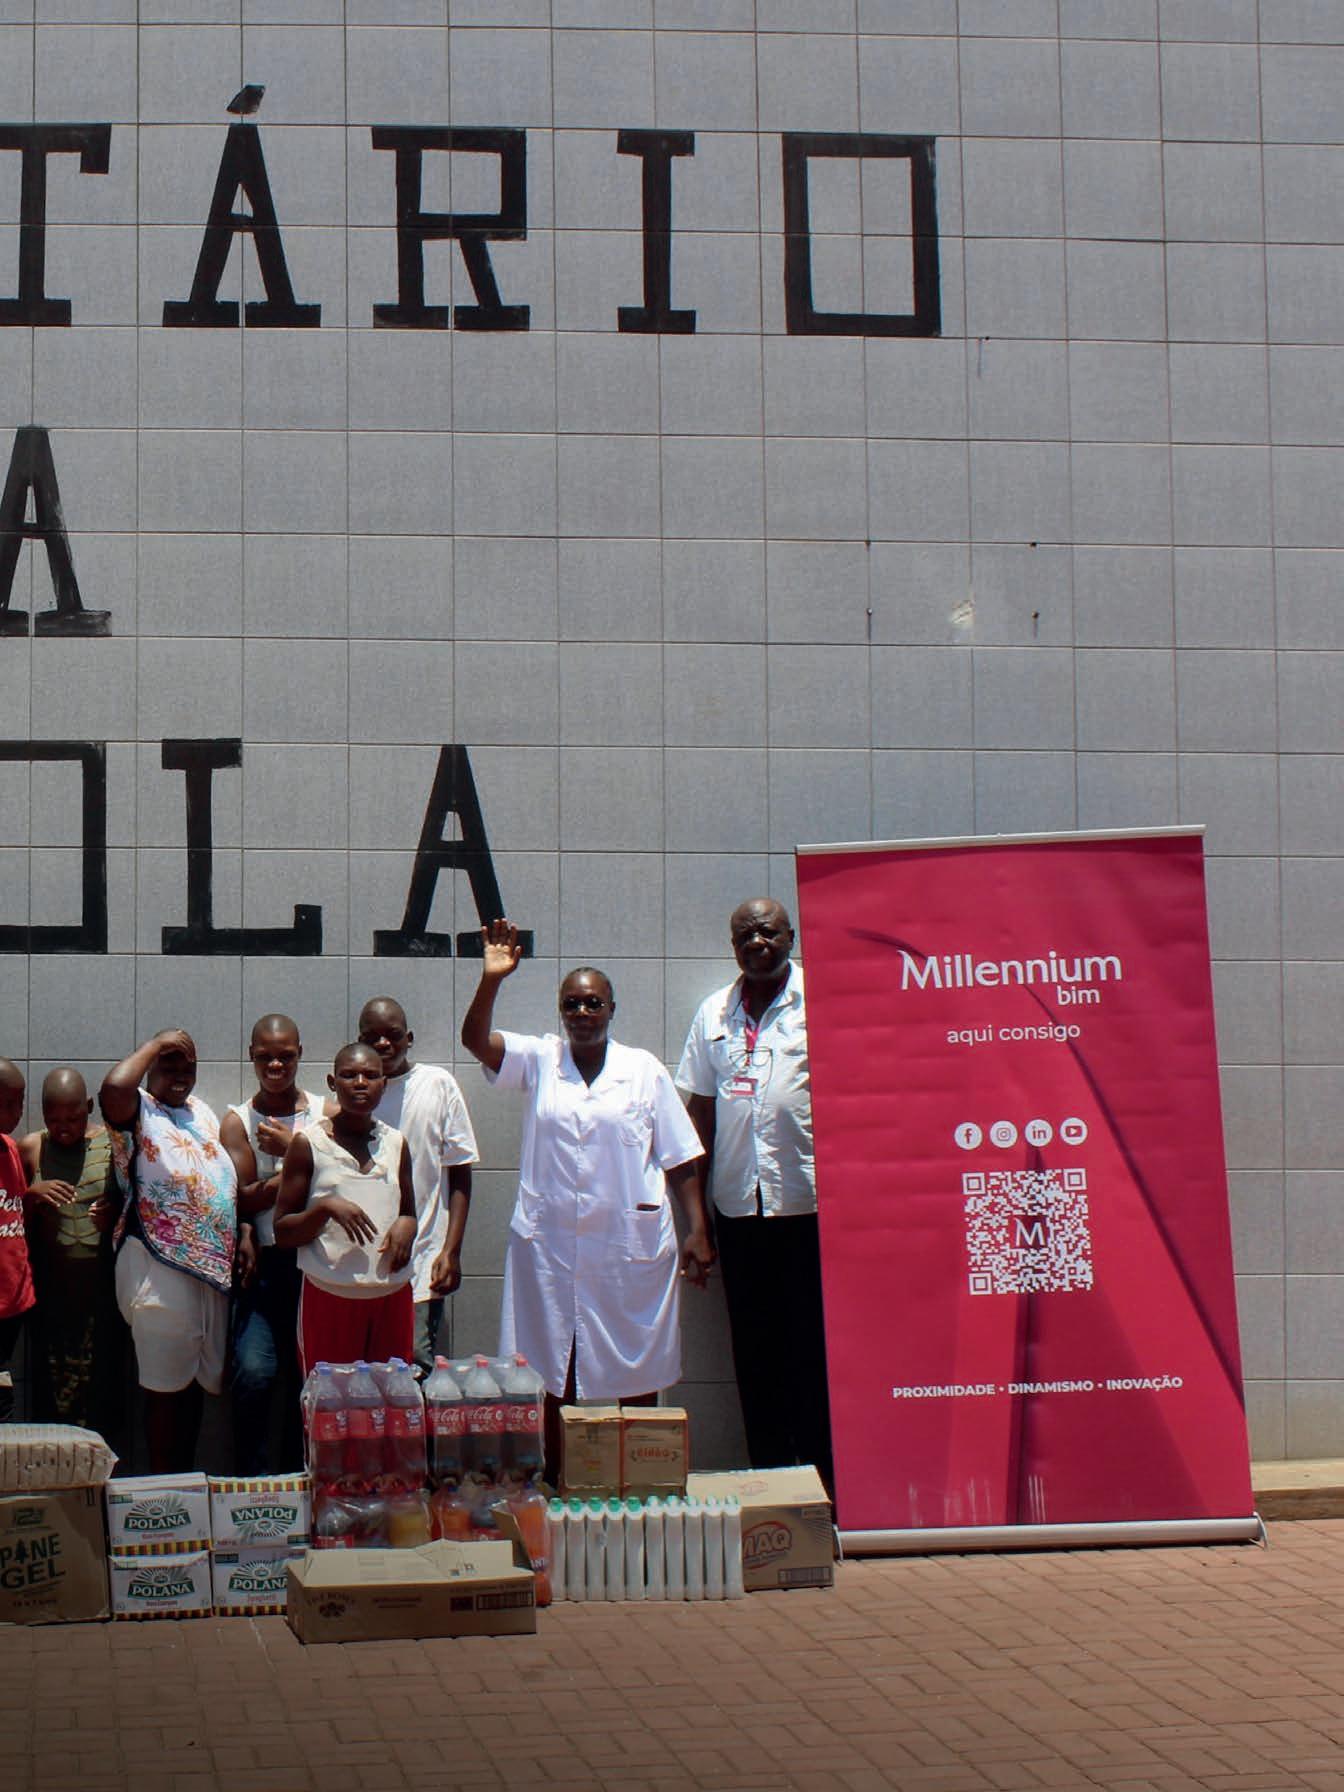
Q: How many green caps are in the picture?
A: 10